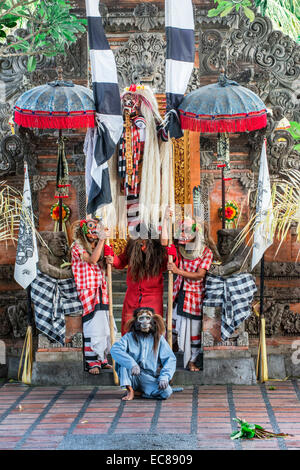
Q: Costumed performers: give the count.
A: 5